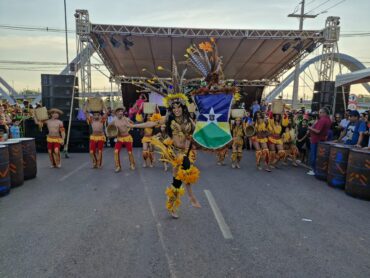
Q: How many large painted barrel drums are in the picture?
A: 6